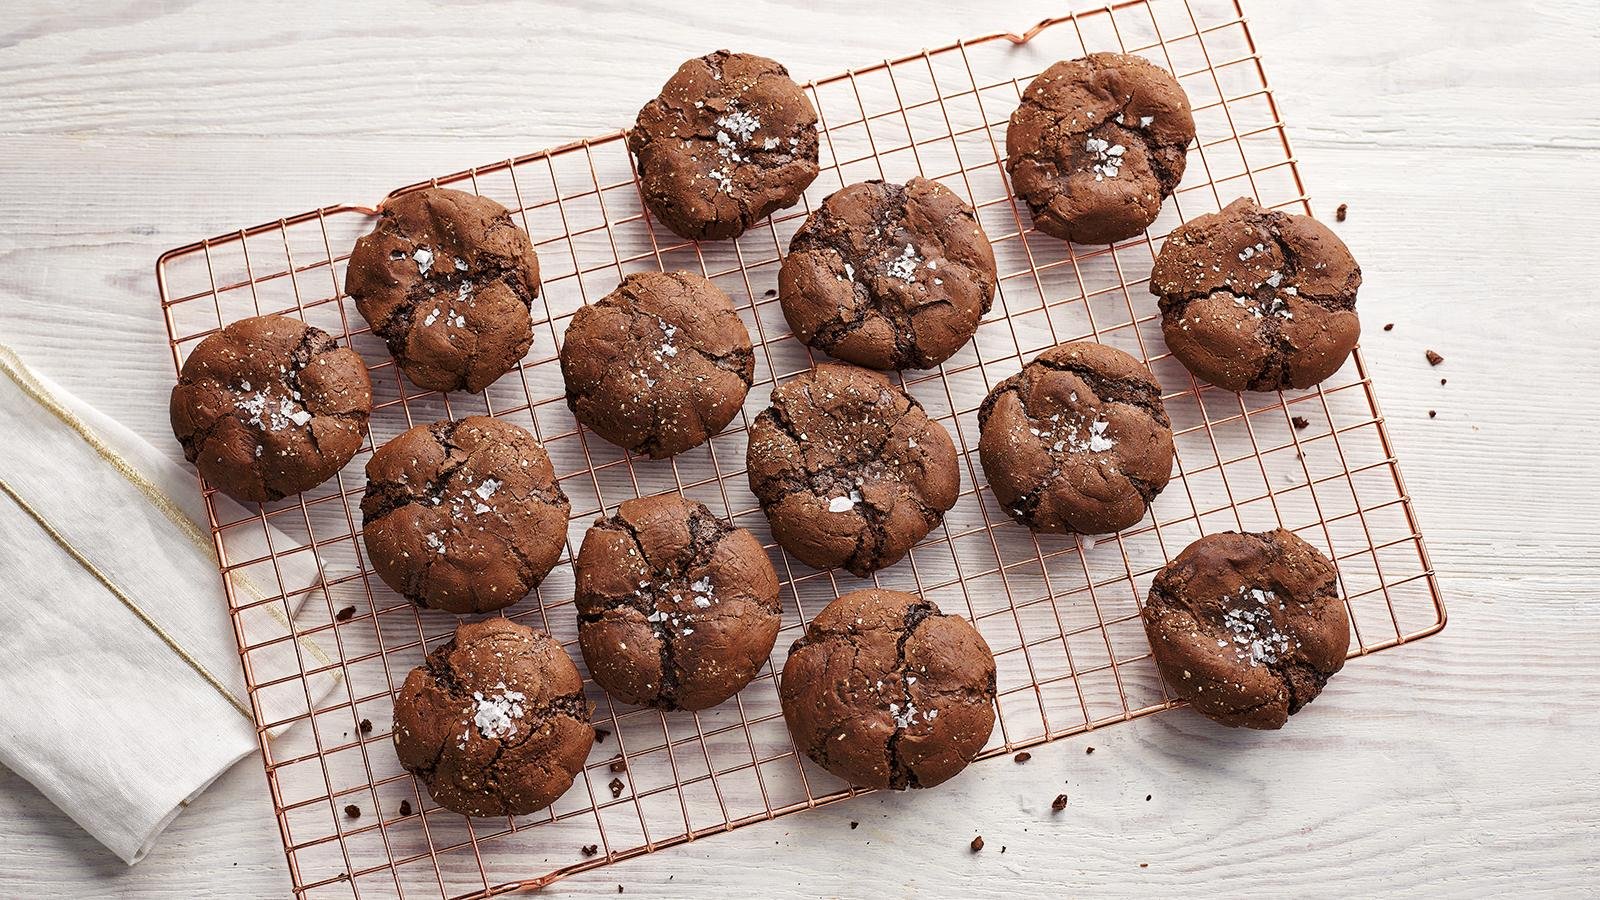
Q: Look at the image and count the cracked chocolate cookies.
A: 14